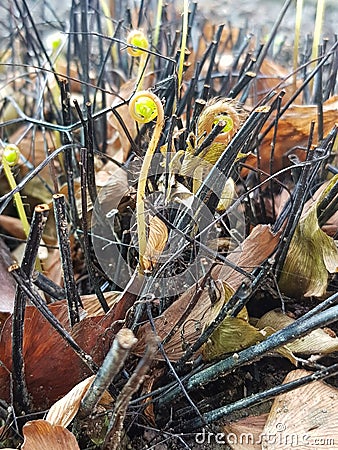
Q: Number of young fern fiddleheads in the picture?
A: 5